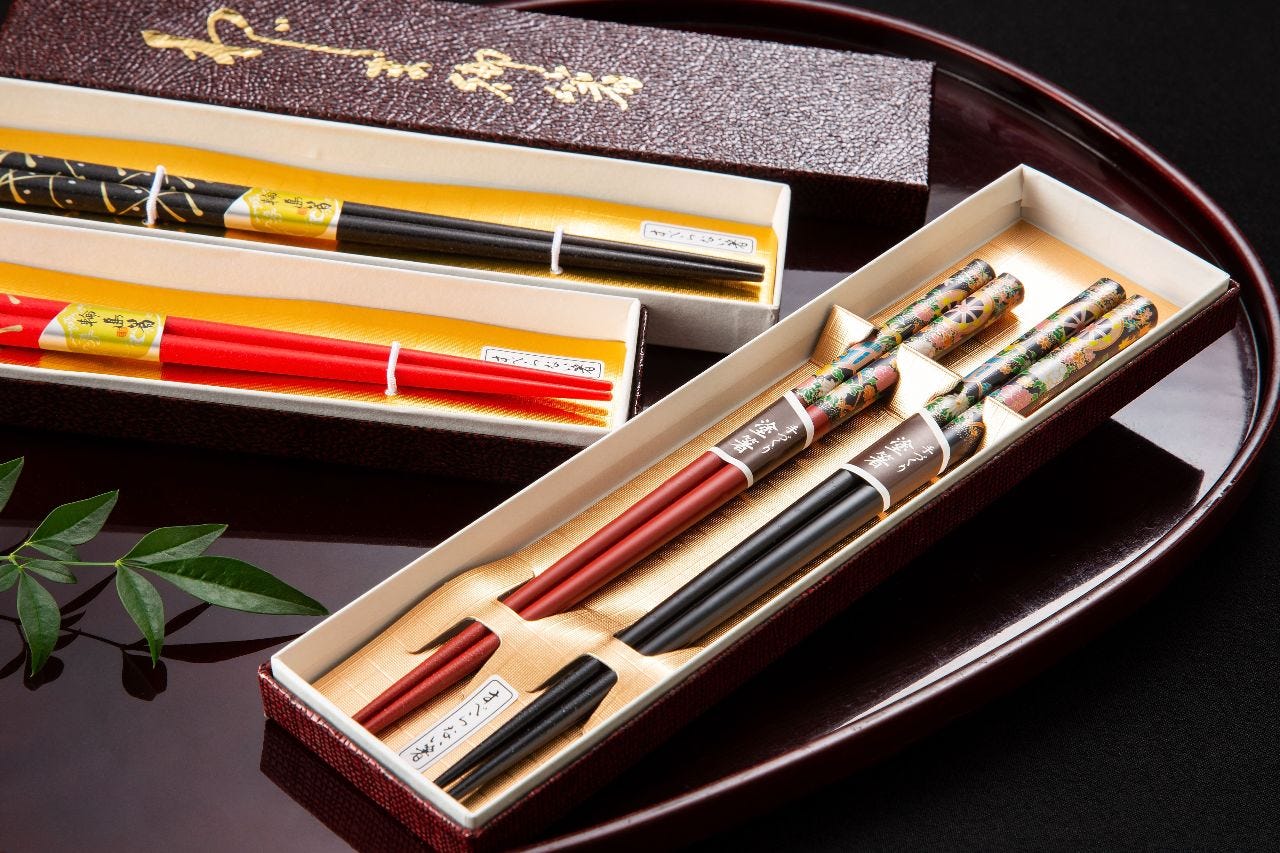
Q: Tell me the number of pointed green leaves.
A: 9